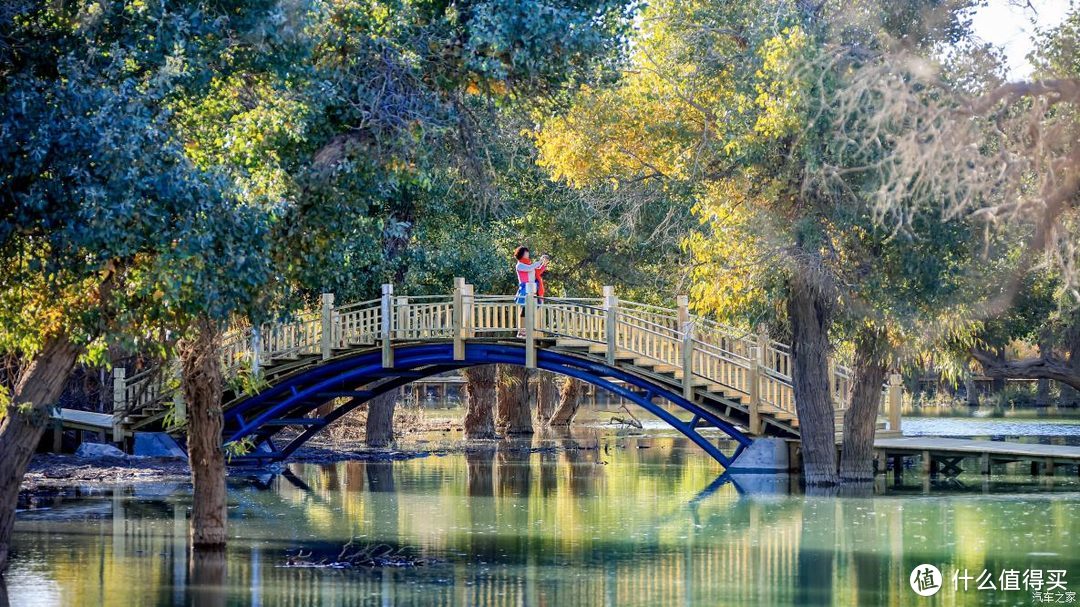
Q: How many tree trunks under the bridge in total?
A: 5